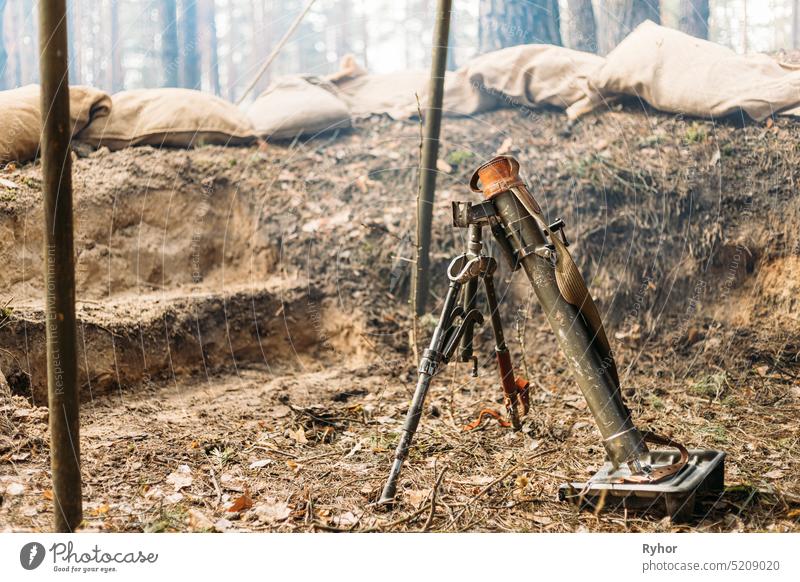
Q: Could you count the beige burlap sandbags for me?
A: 6